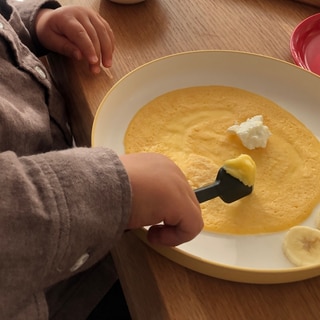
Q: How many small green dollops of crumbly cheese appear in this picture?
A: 0